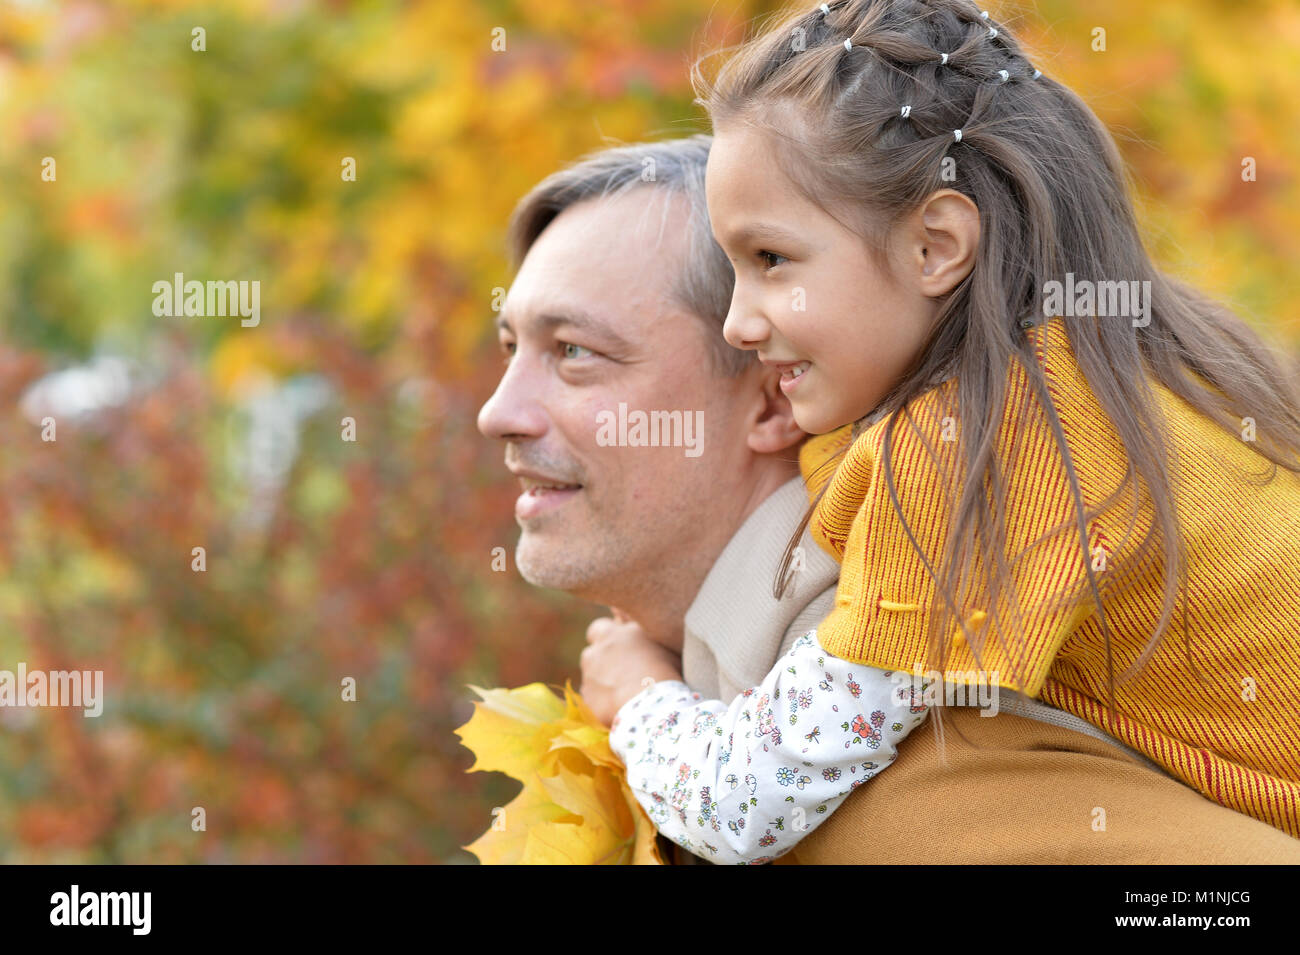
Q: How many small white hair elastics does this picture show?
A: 9